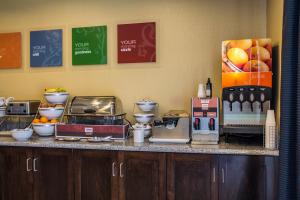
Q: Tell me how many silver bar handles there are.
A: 6